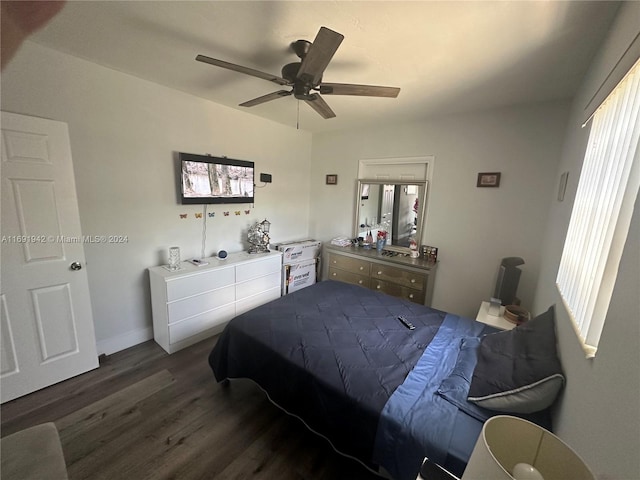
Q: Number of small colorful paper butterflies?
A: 6